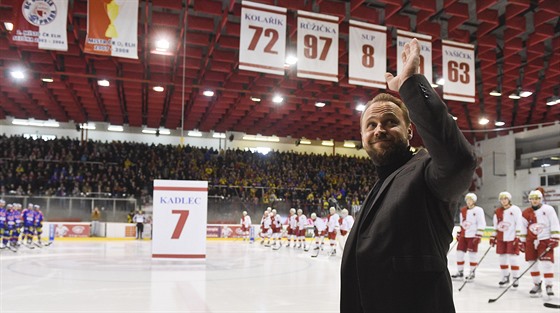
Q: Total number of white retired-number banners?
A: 6